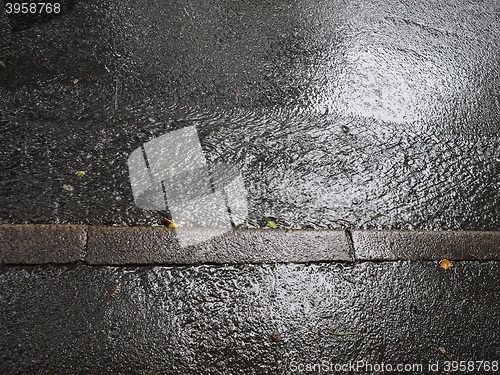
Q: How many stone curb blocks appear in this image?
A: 3